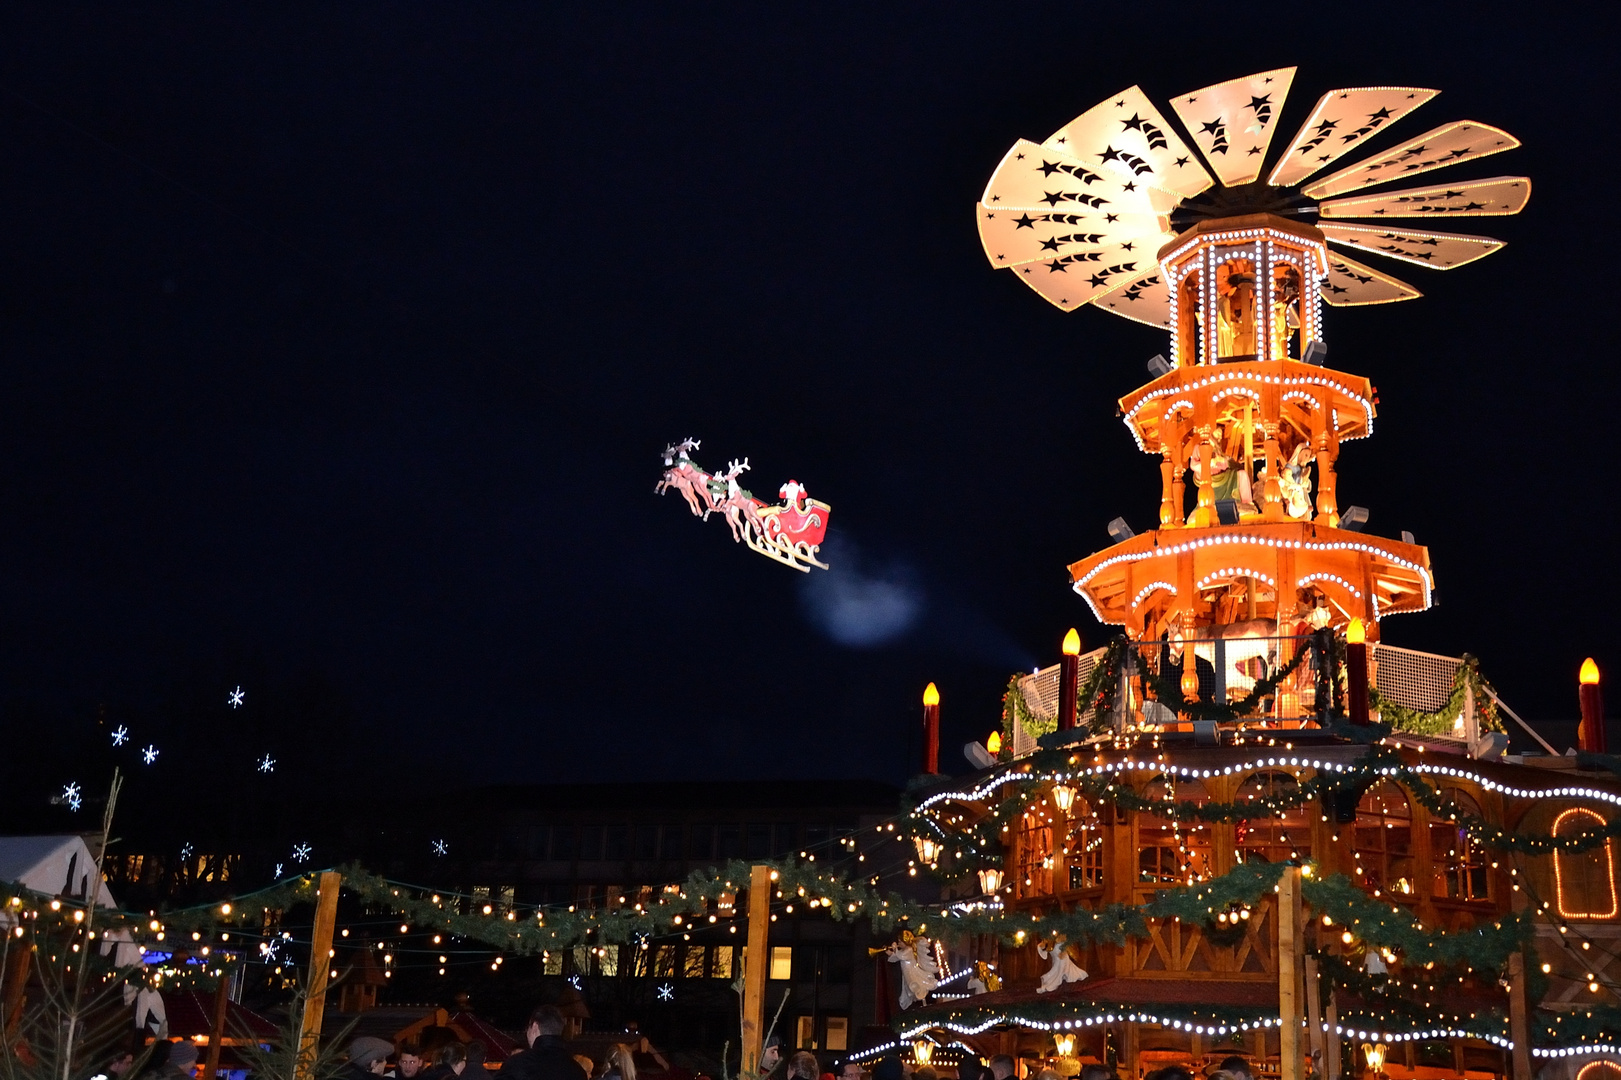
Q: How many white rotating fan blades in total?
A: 11